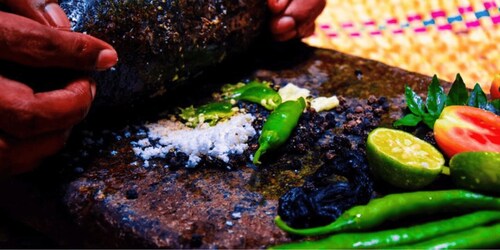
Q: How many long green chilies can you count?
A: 3